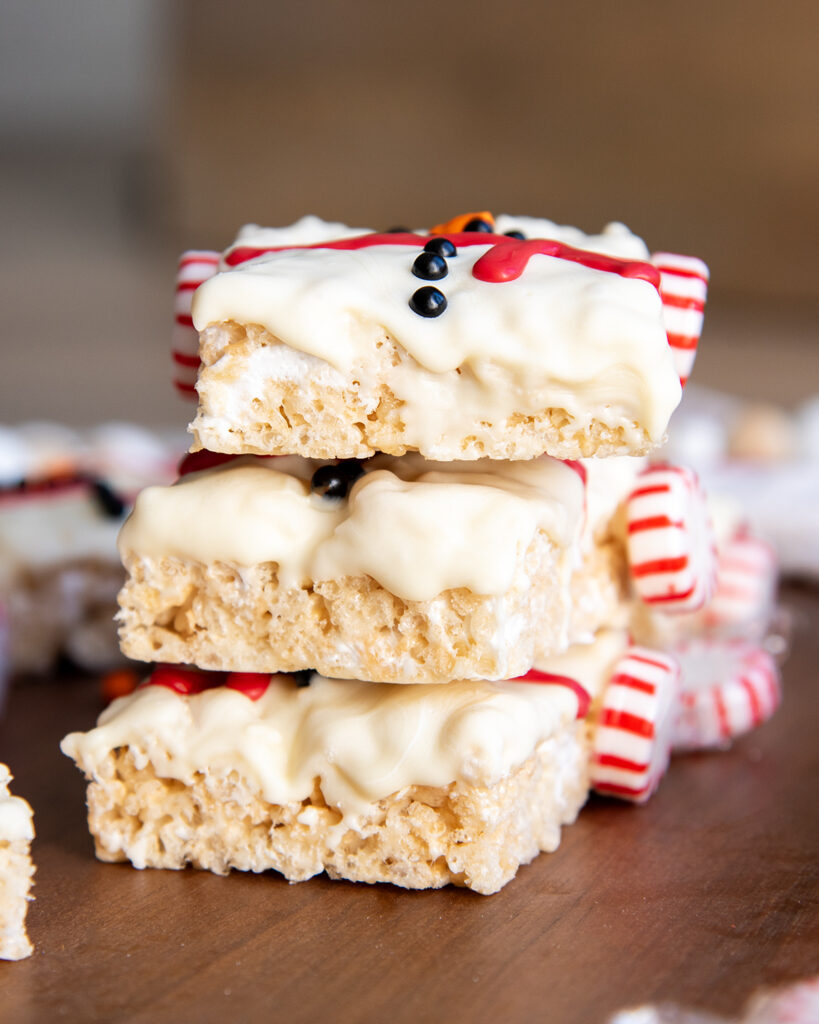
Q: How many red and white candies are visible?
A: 6